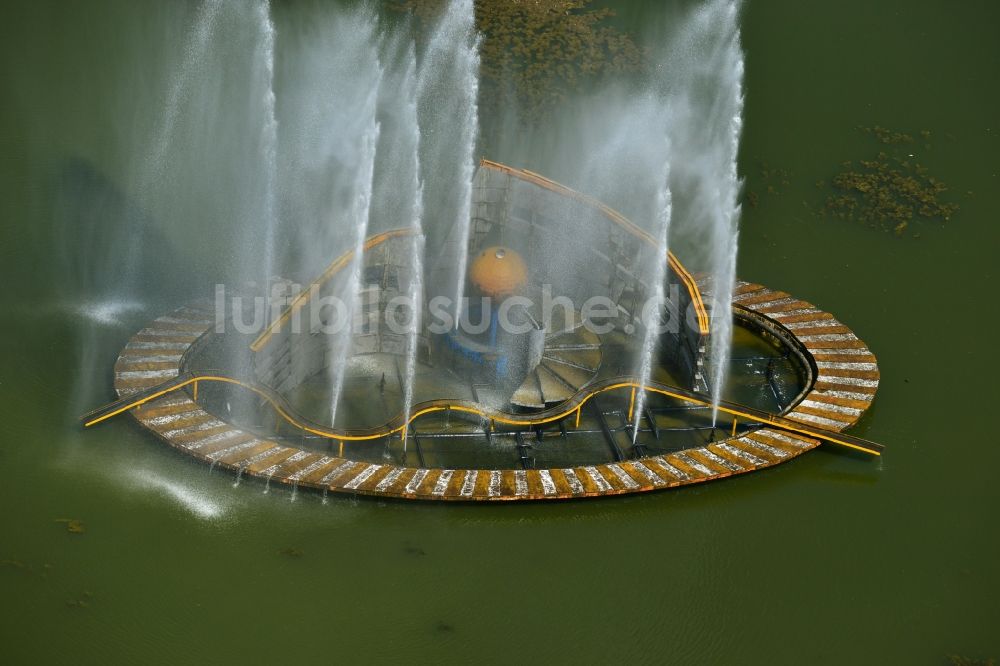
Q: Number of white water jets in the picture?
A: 6